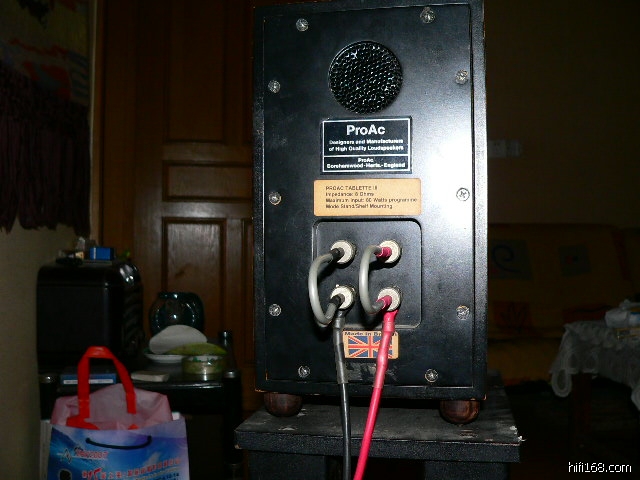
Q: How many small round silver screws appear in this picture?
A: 10